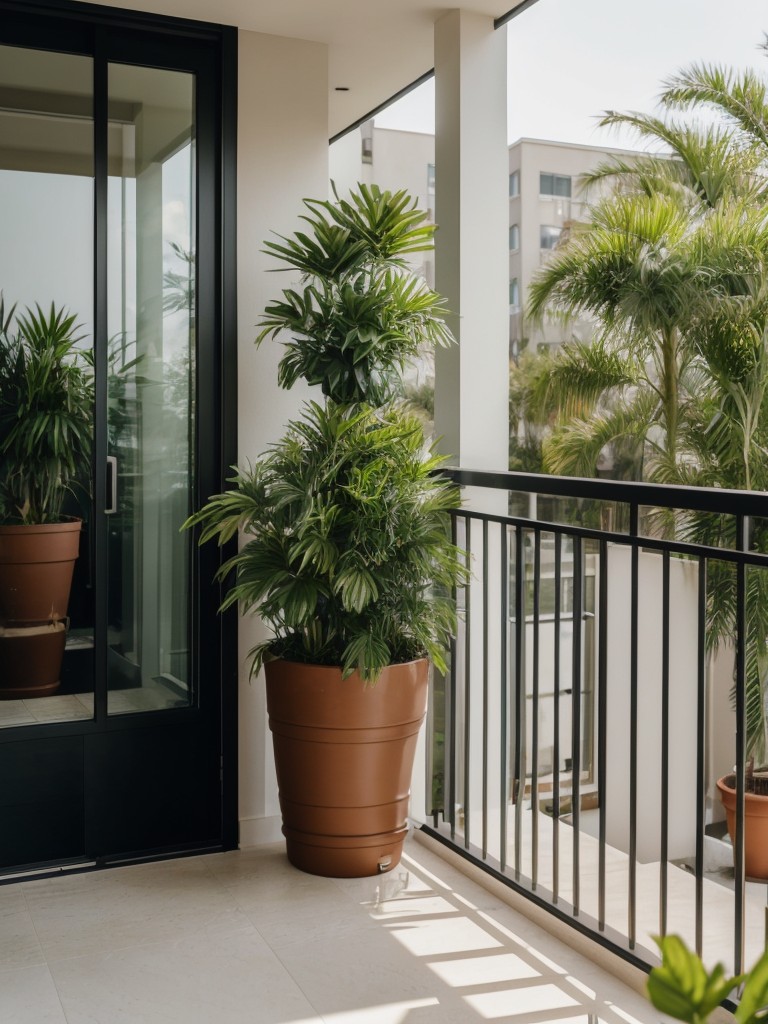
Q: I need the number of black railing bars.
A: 13